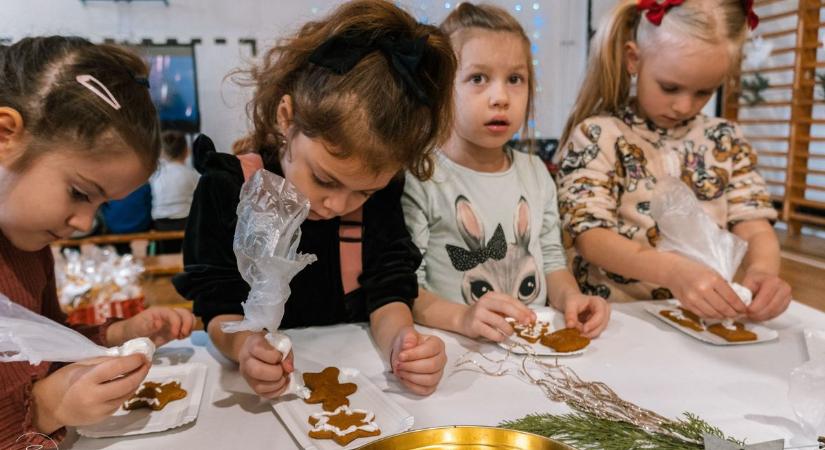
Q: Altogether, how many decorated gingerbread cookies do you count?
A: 5